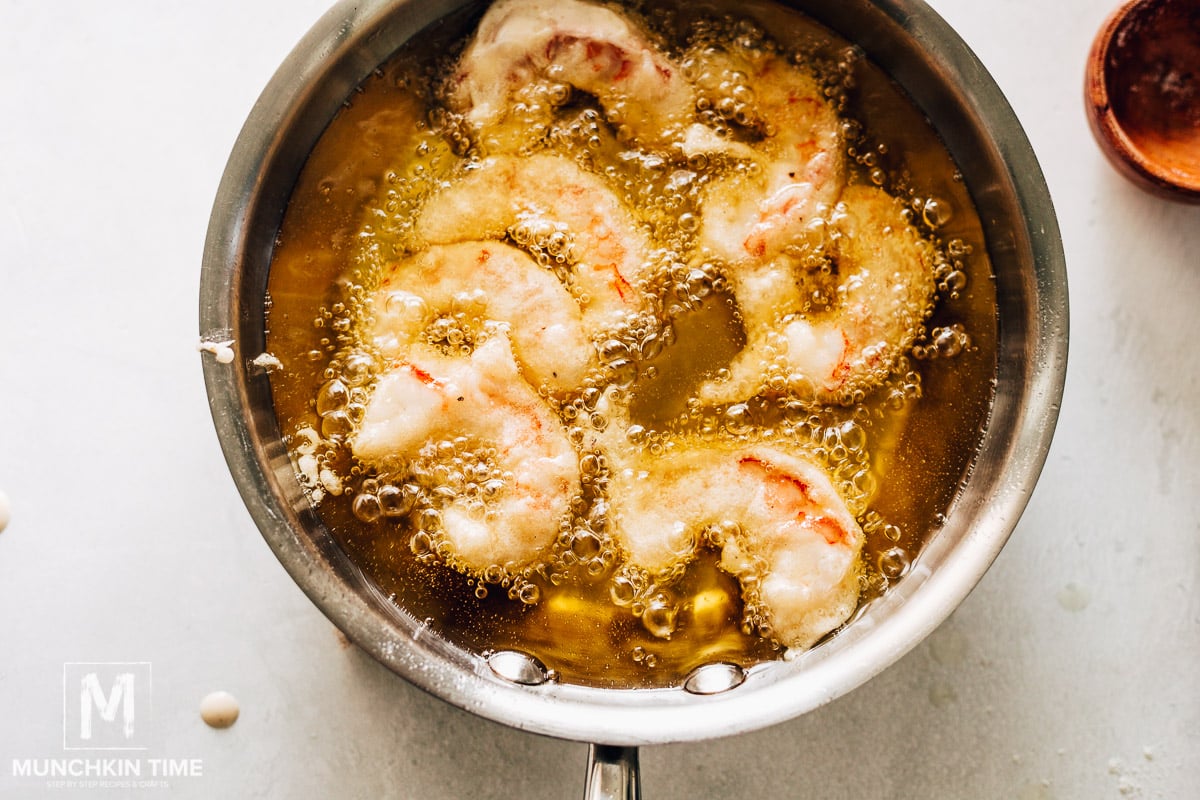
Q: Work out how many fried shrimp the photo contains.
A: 7